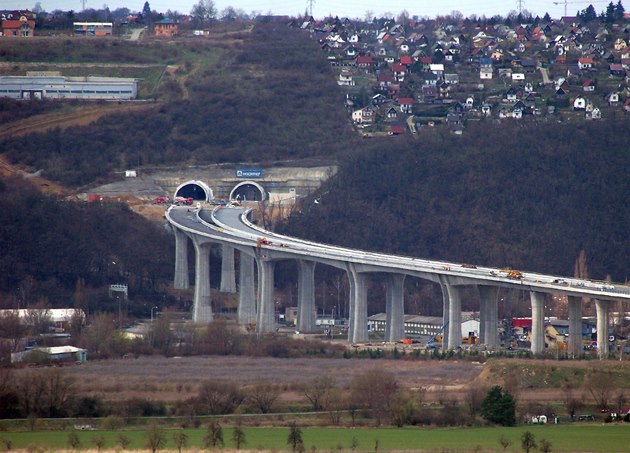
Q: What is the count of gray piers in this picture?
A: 13